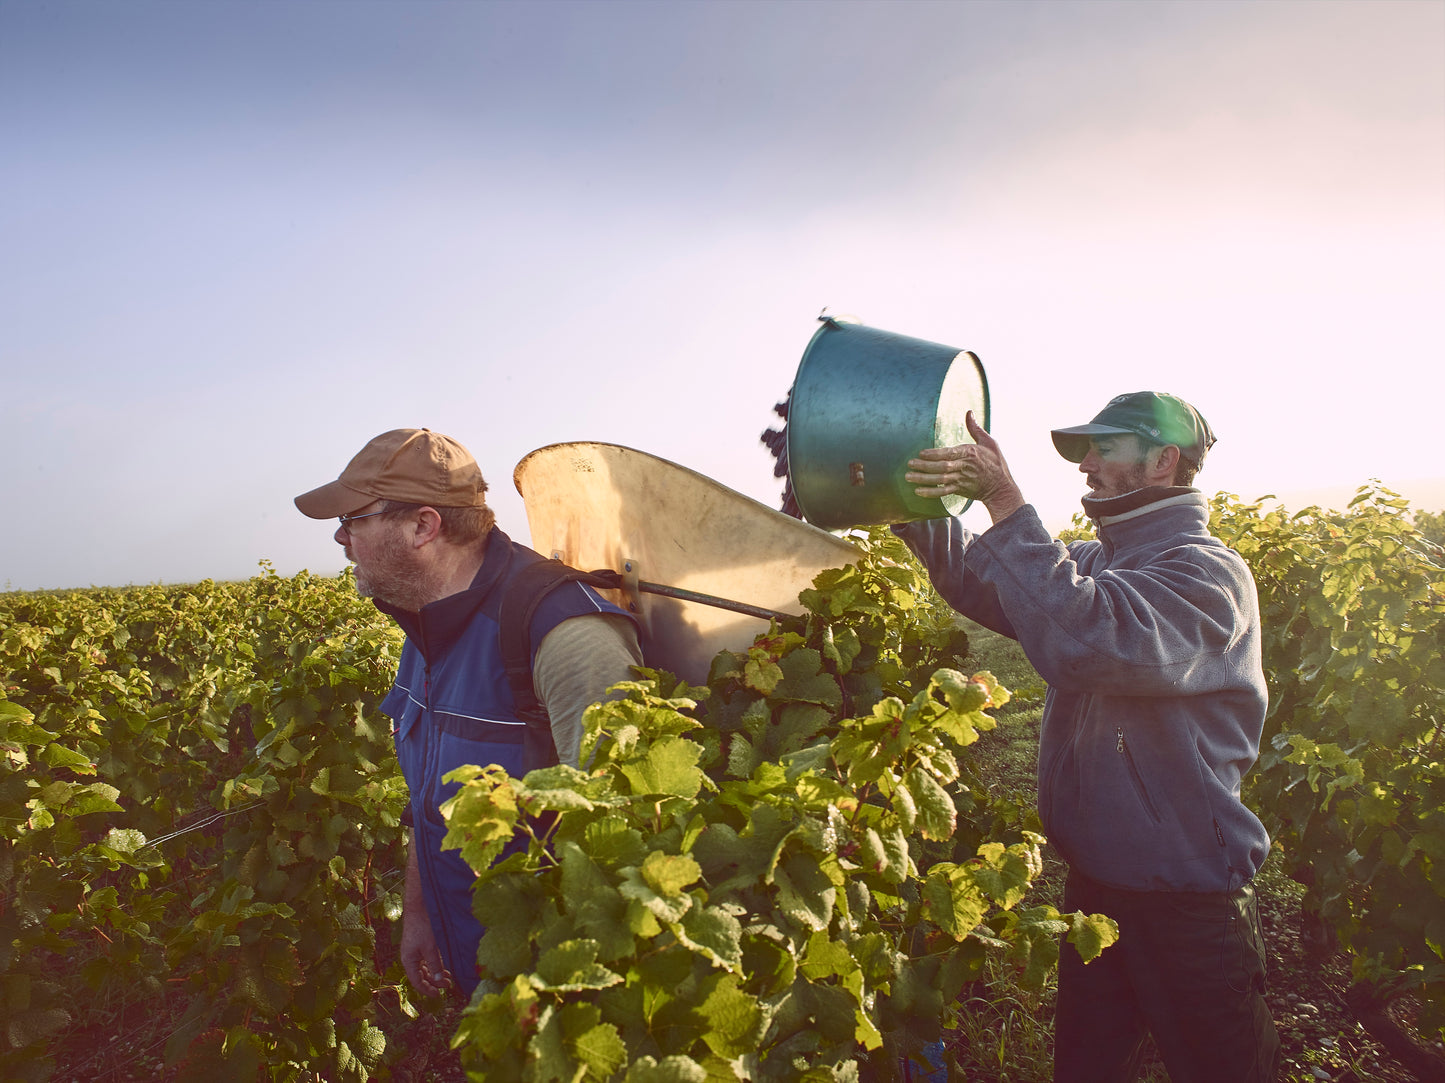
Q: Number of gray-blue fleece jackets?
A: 1